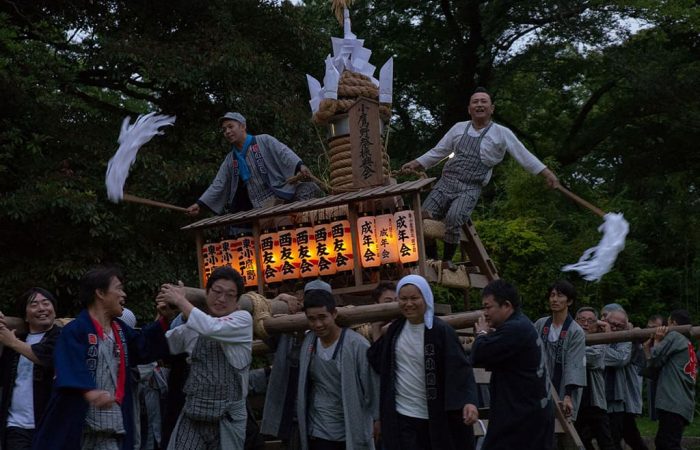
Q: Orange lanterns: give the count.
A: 11